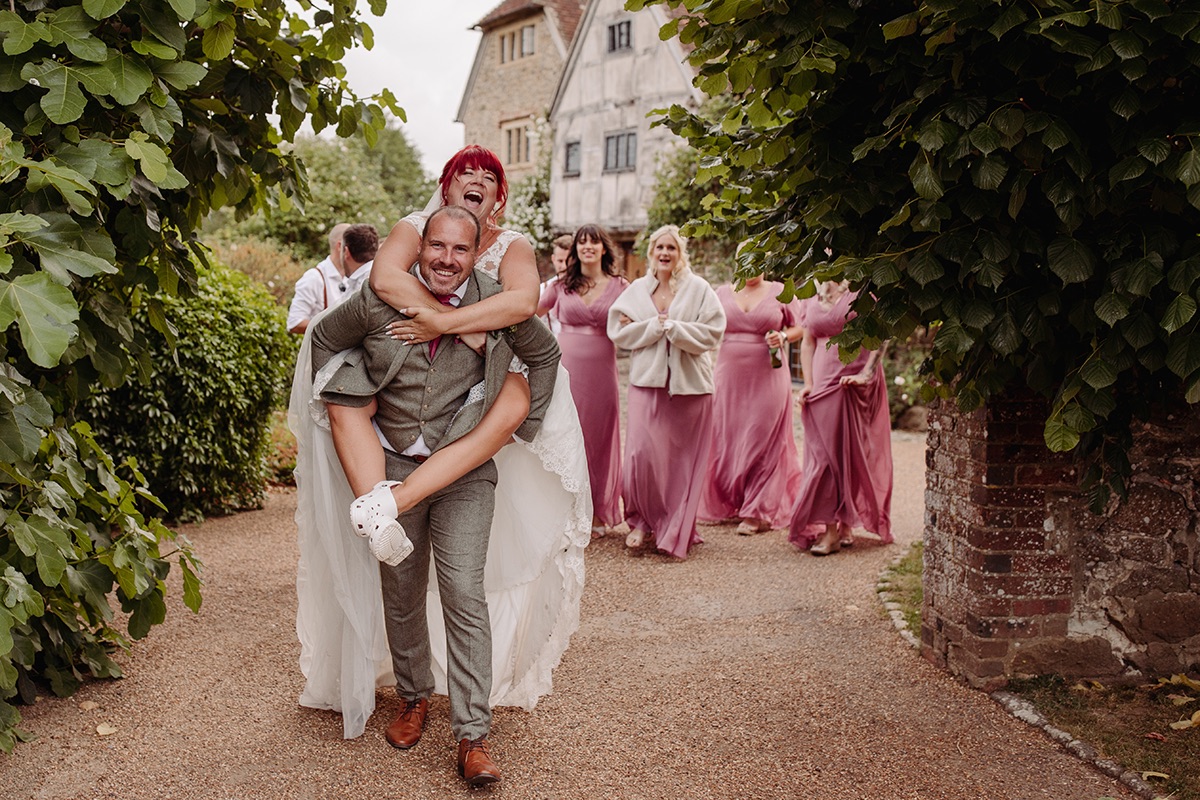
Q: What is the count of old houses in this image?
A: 2